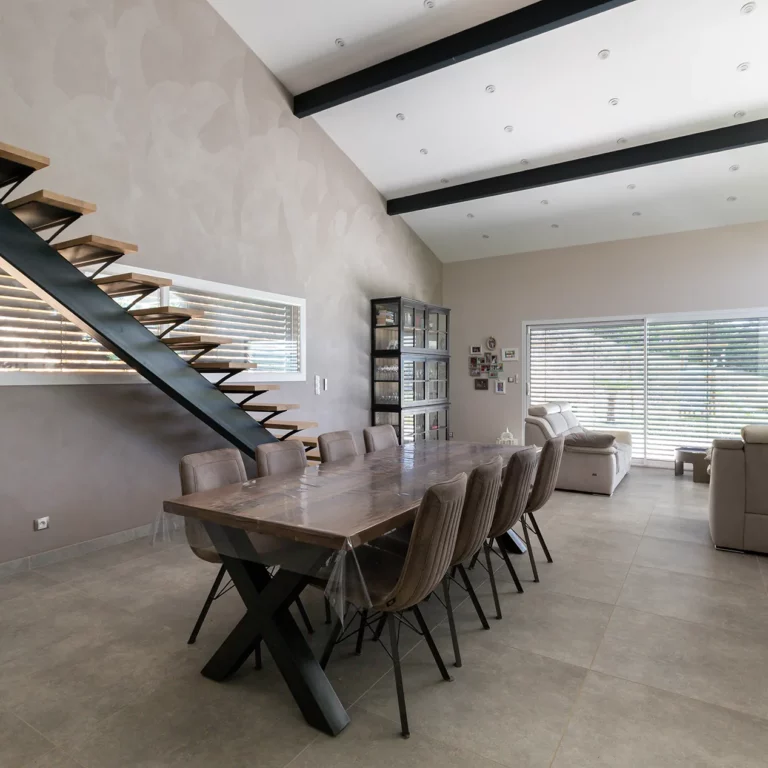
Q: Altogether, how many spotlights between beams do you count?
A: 12